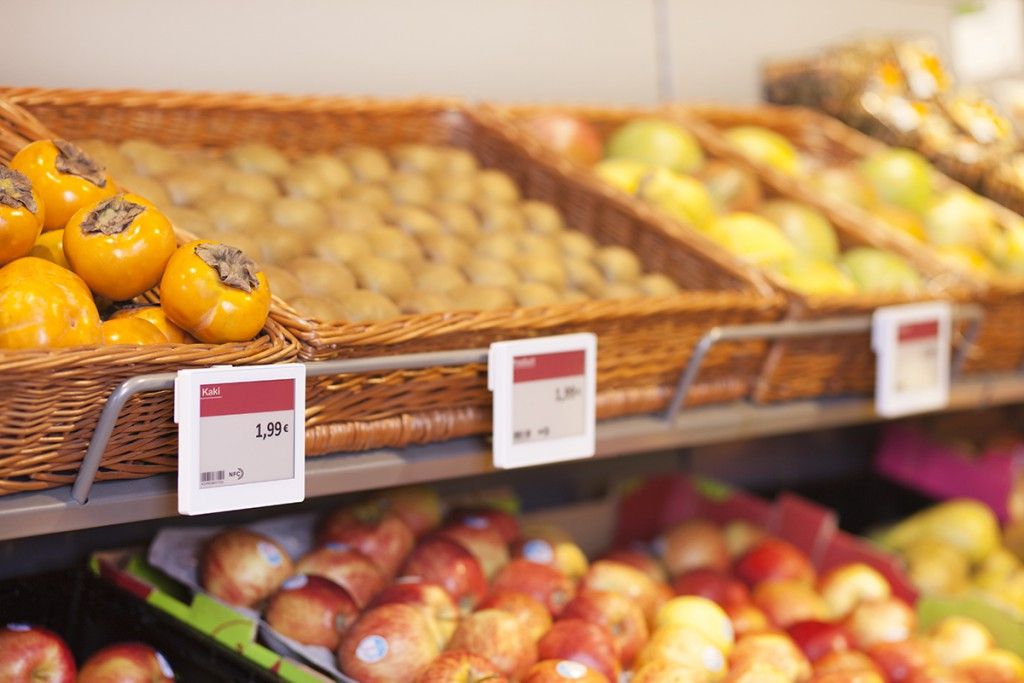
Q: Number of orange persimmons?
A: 8